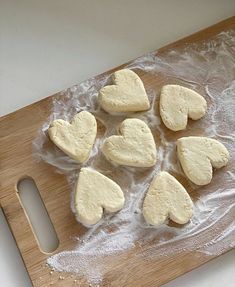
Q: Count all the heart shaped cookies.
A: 7